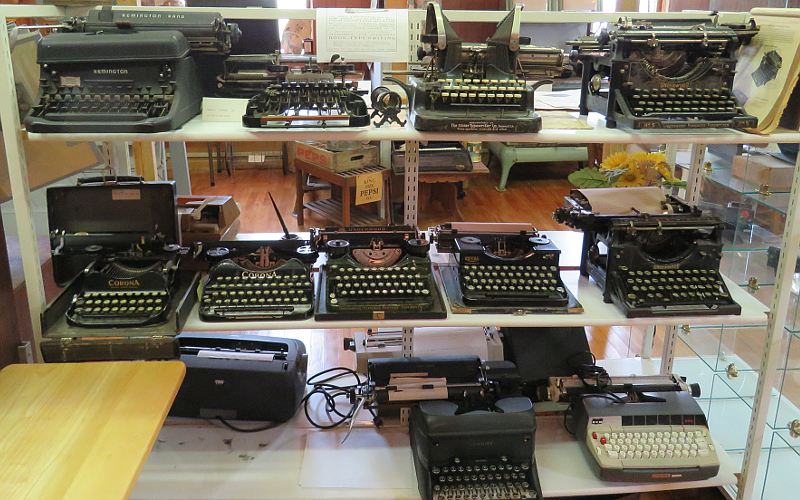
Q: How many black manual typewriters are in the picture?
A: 10